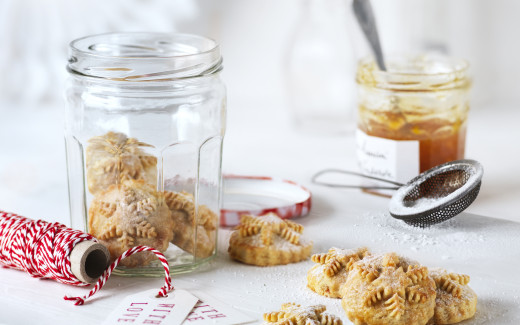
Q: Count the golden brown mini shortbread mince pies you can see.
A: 8